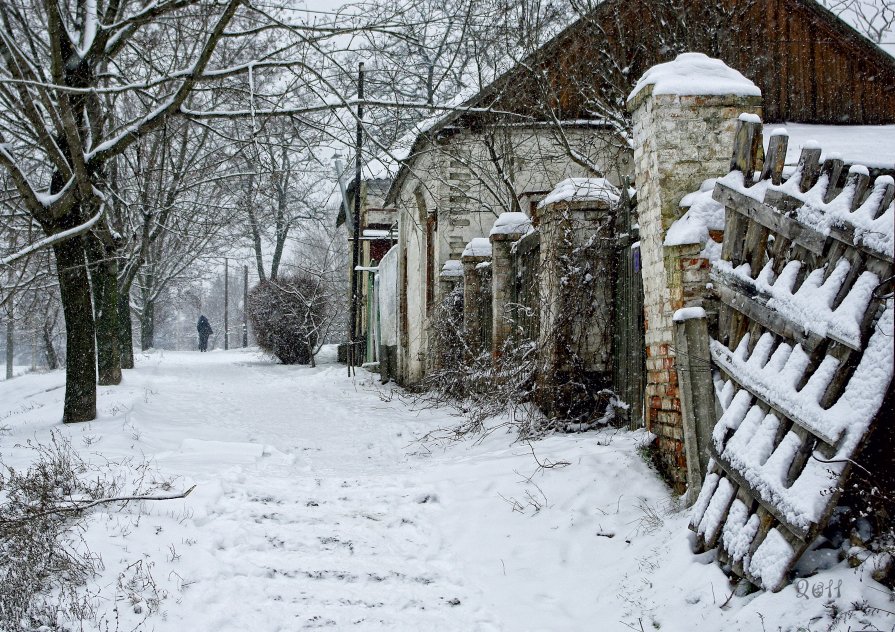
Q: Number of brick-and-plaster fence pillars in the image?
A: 5